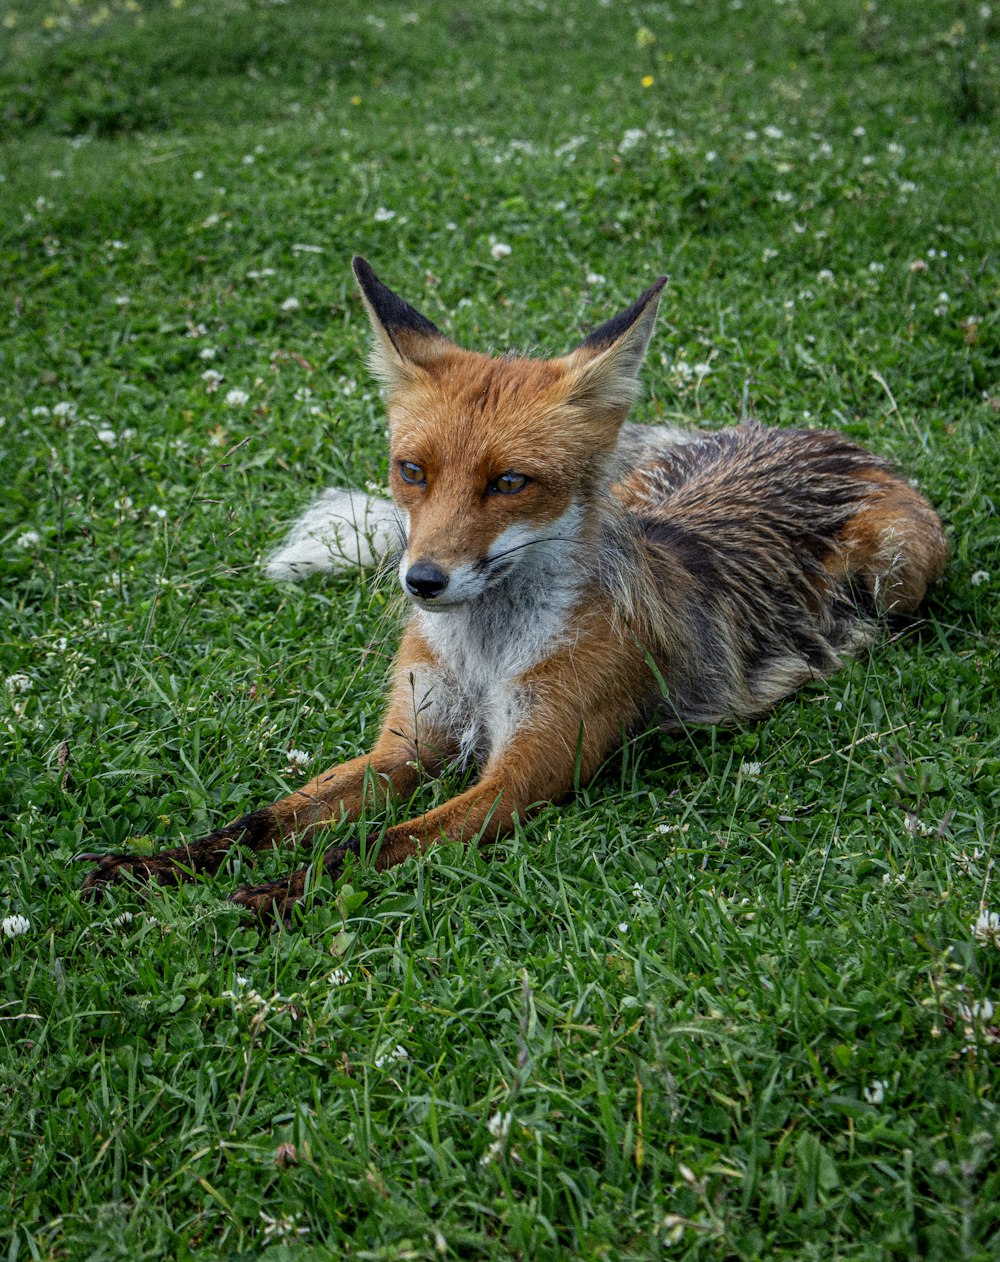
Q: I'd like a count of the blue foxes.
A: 0